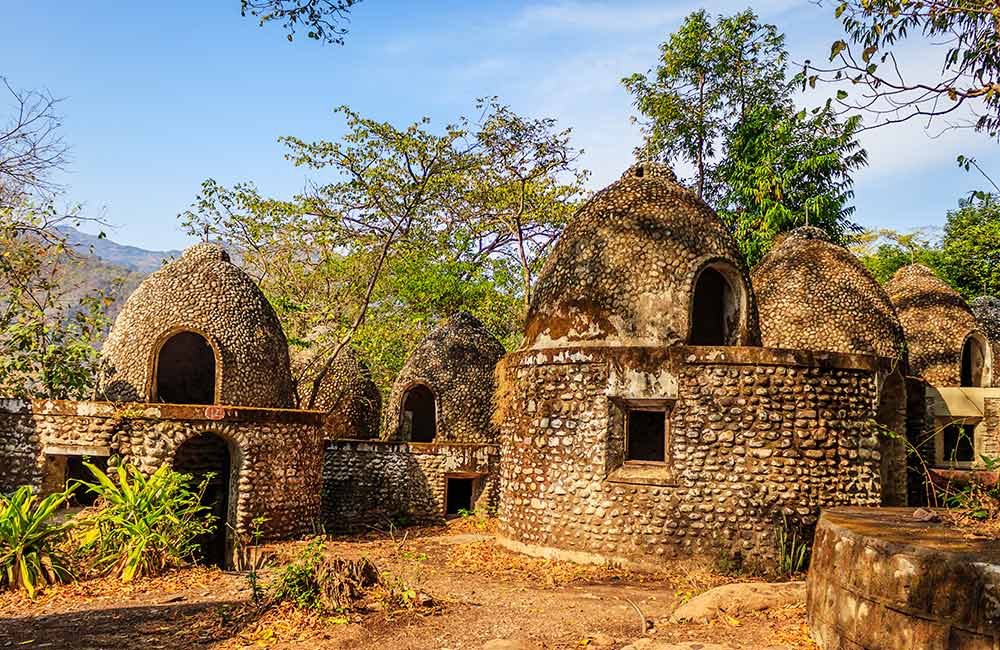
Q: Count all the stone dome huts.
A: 7